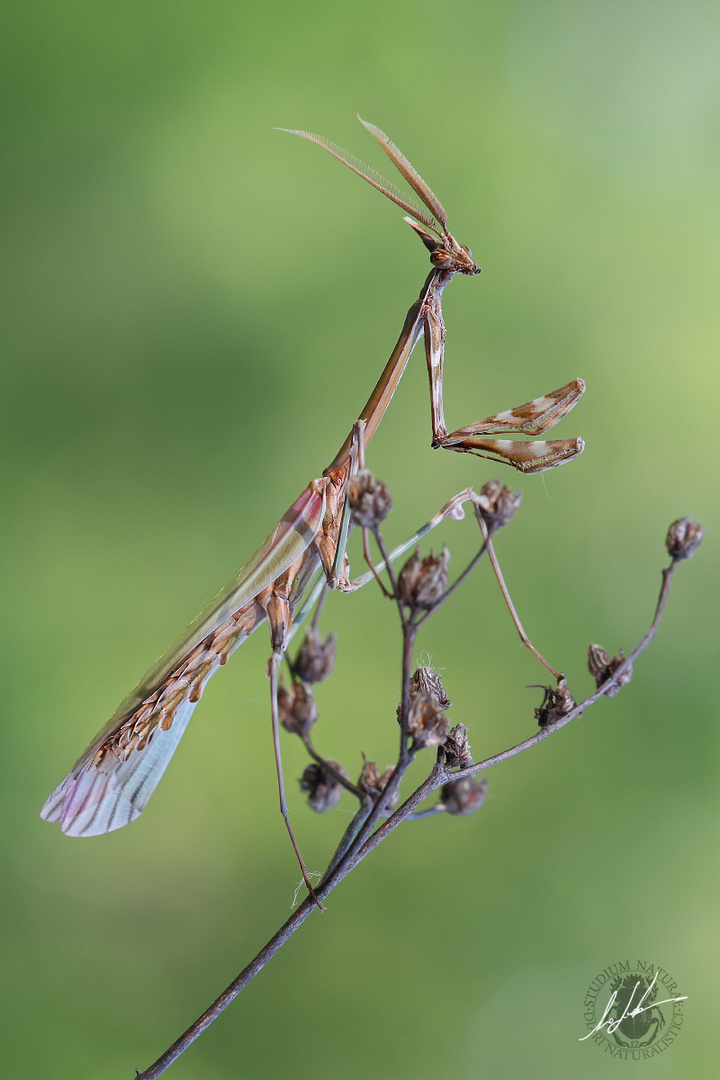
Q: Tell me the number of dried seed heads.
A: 14